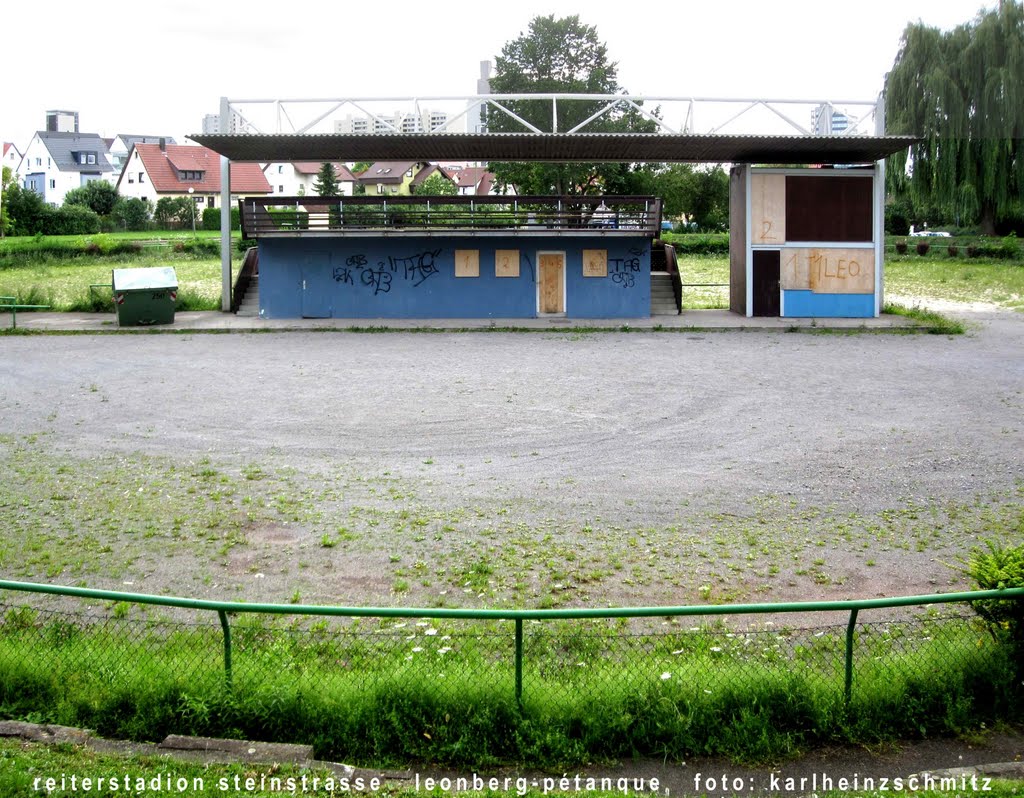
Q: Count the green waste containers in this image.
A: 1